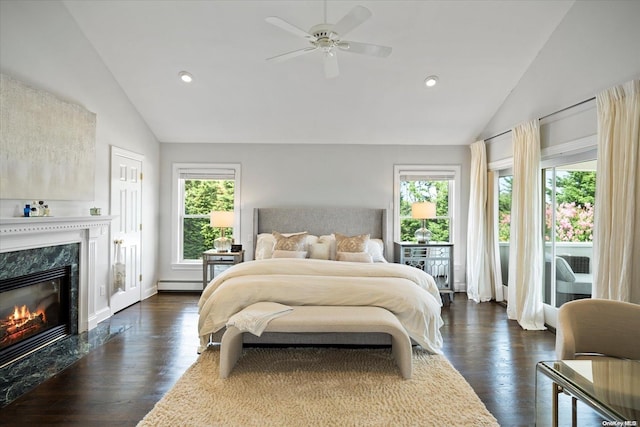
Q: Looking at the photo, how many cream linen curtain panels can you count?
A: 3